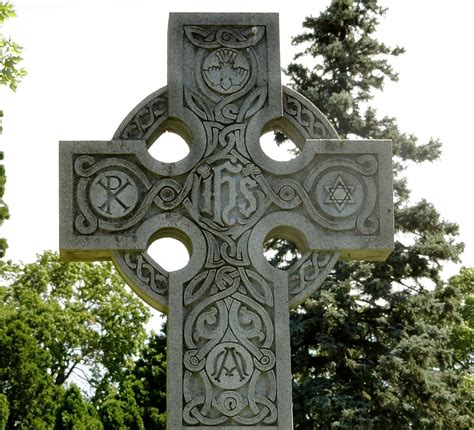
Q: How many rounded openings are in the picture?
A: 4